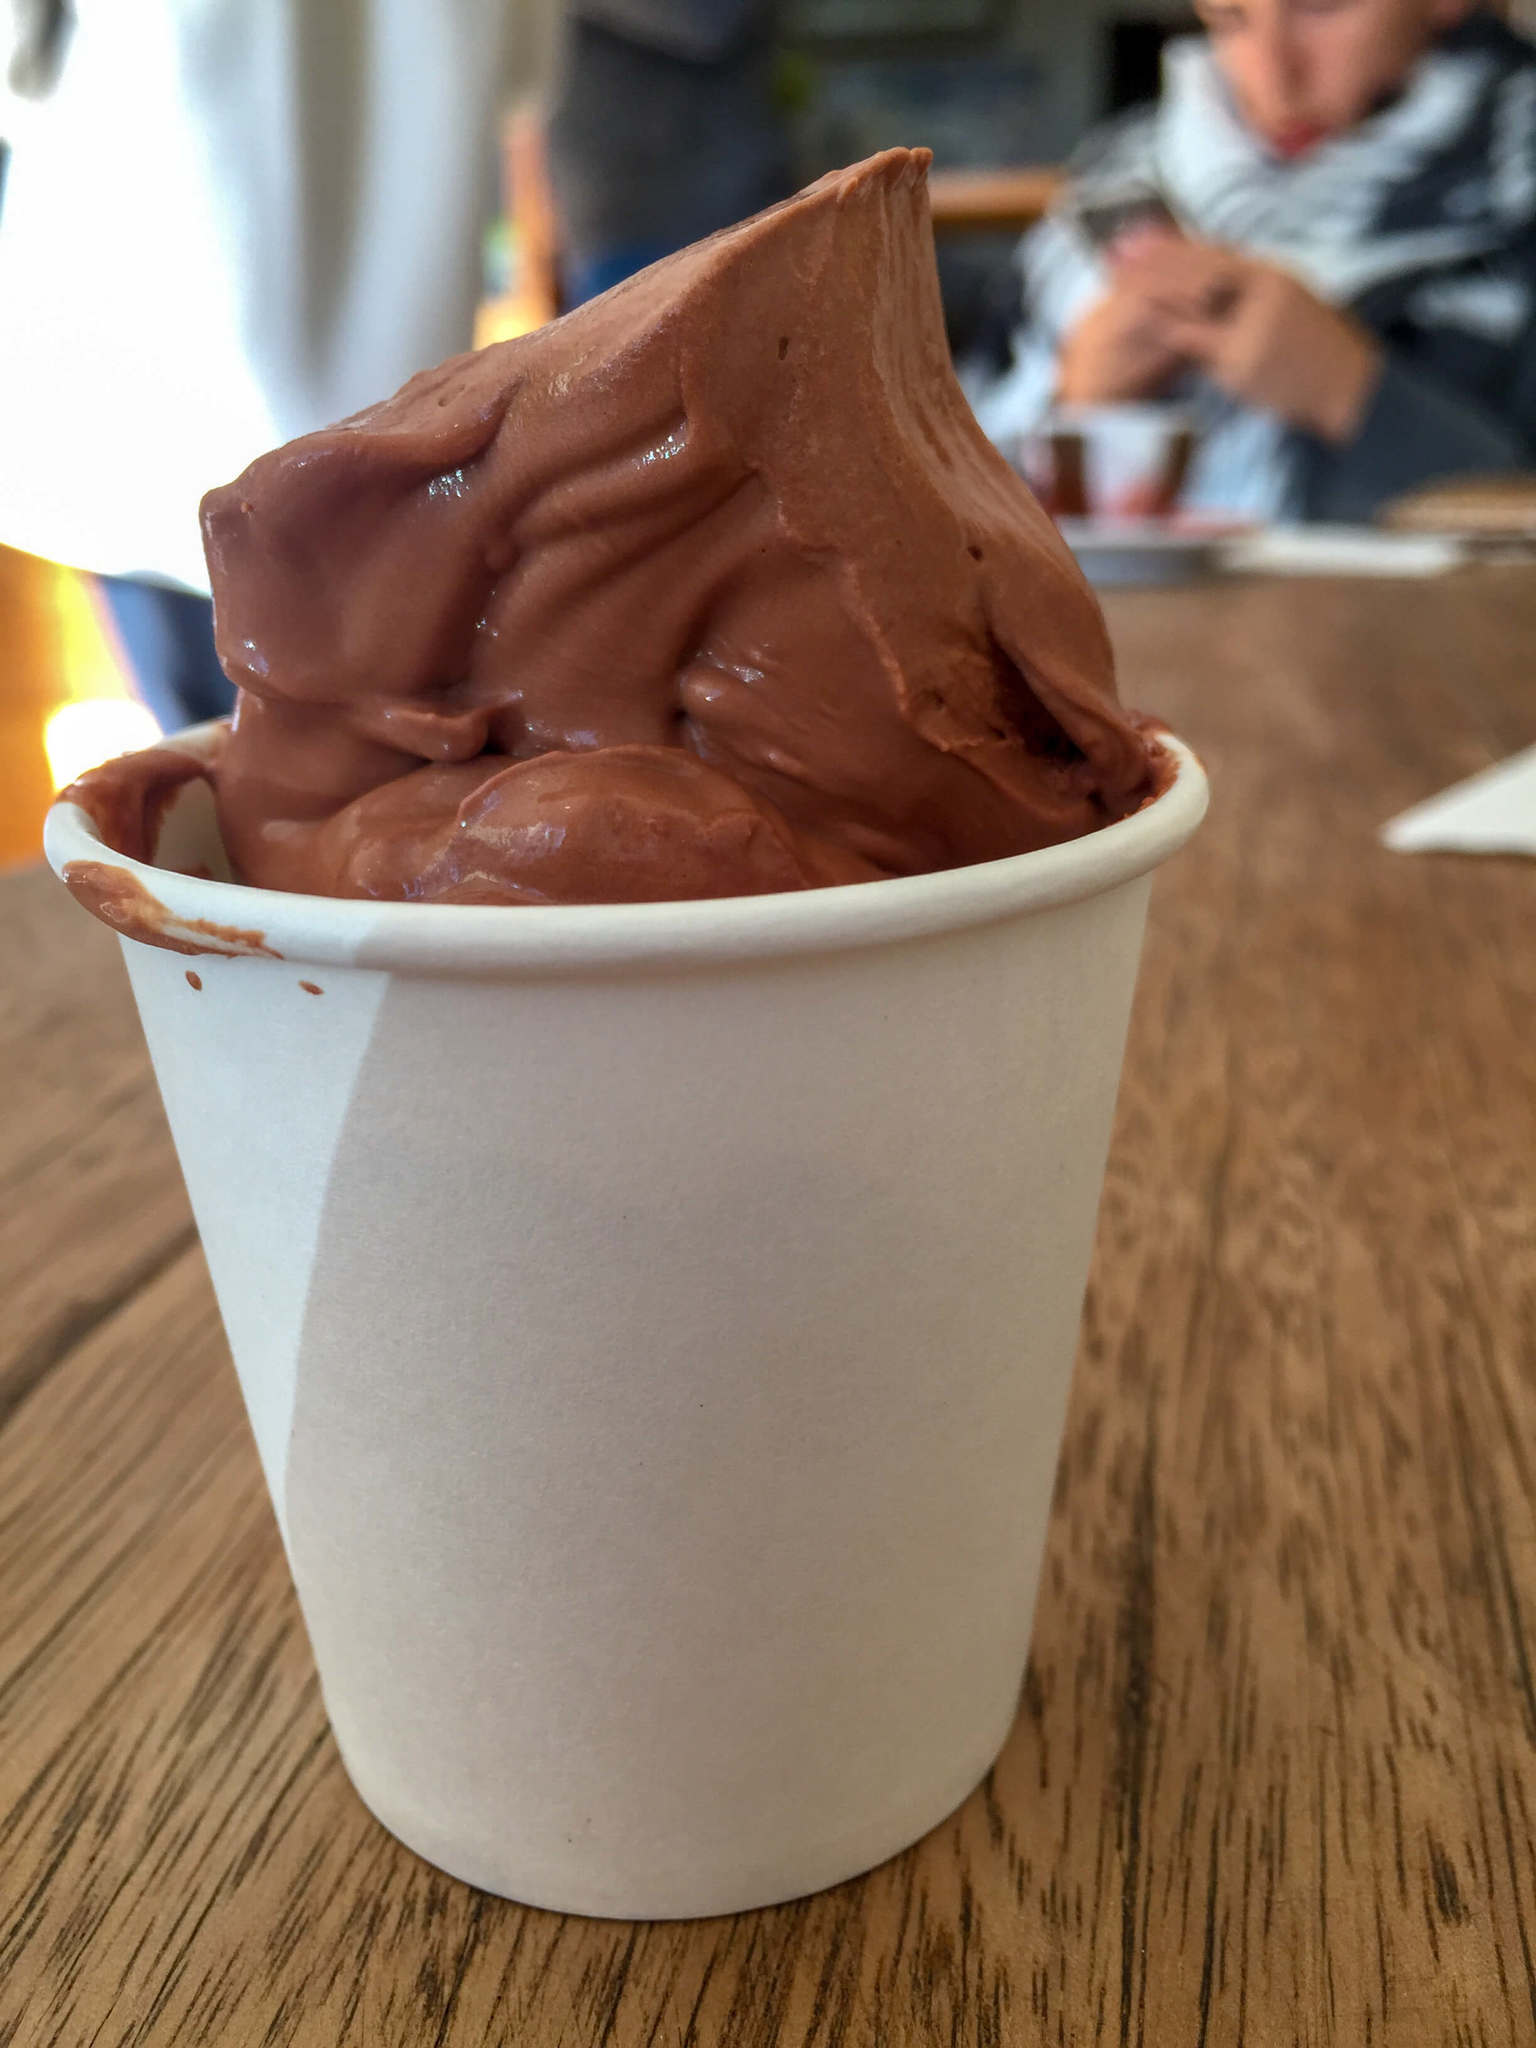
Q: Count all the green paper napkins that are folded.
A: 0